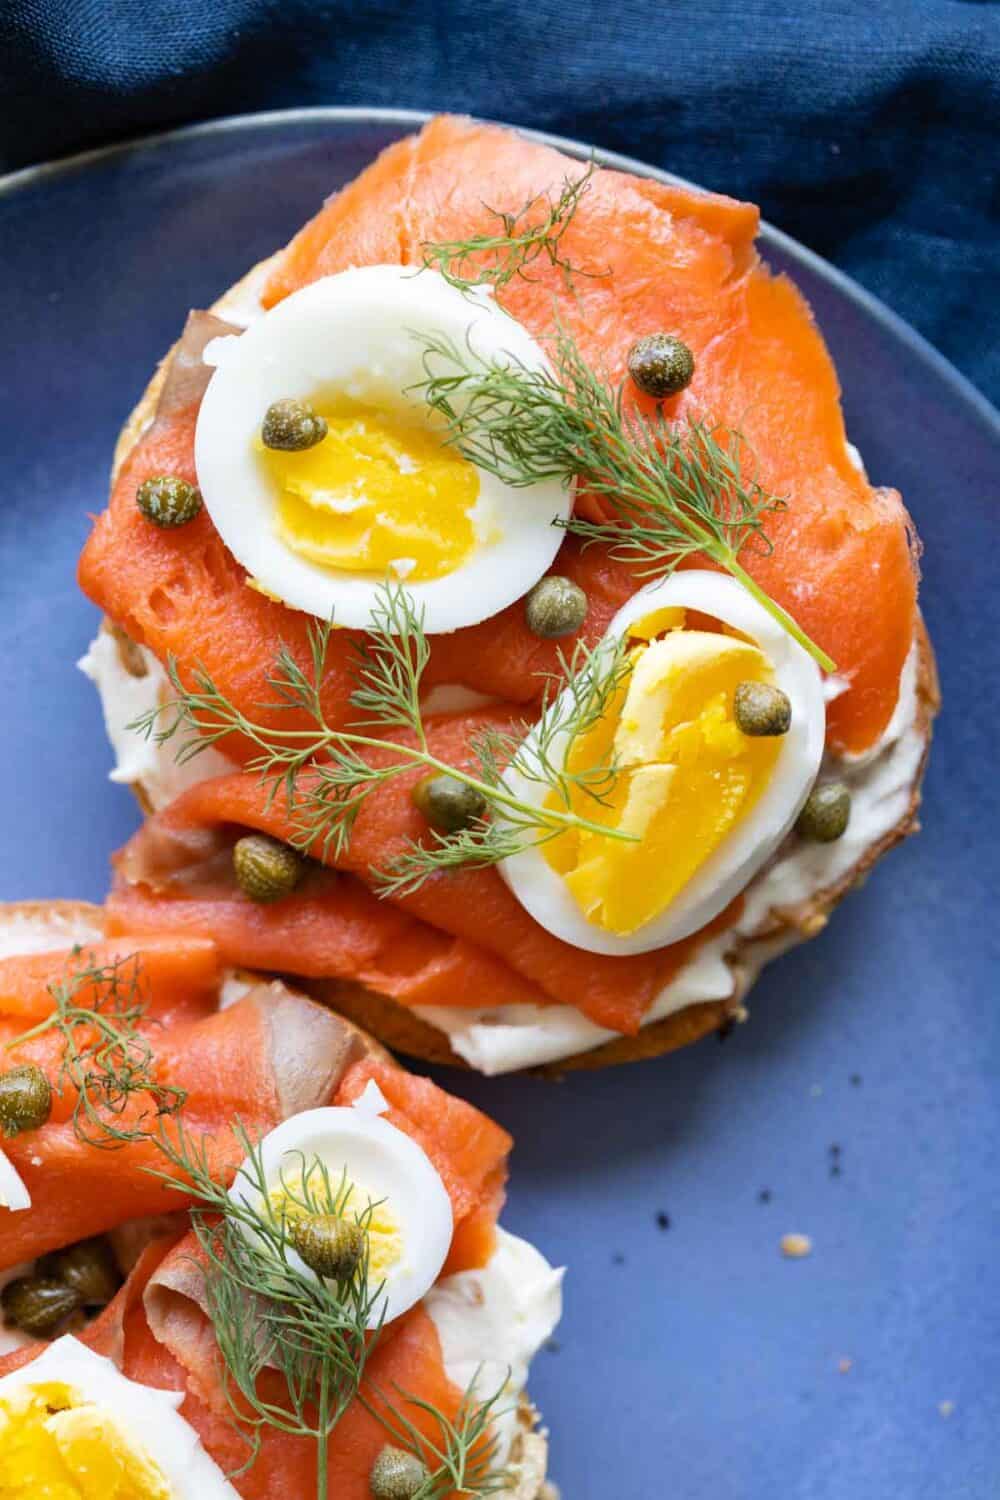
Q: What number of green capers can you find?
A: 13